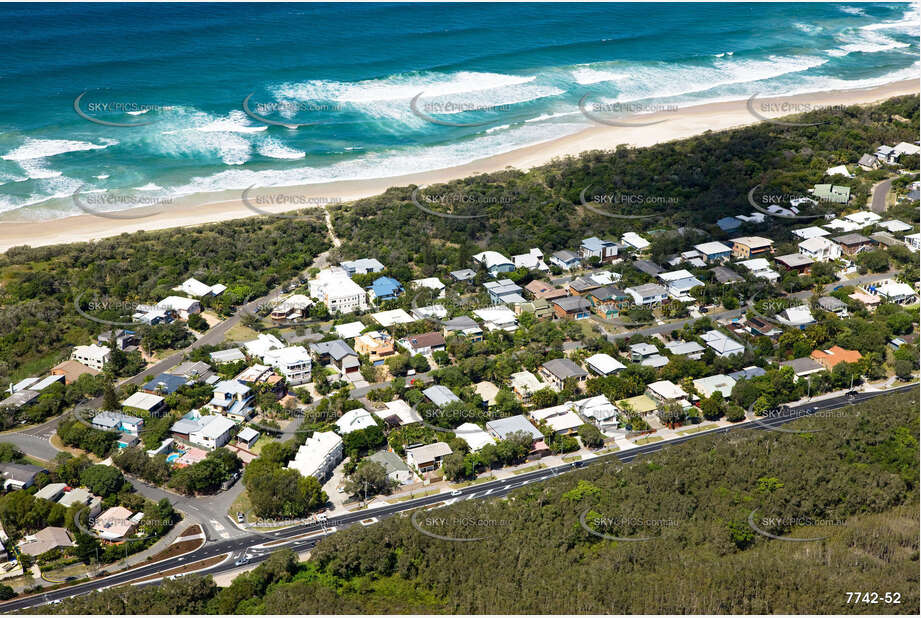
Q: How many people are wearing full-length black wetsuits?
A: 0